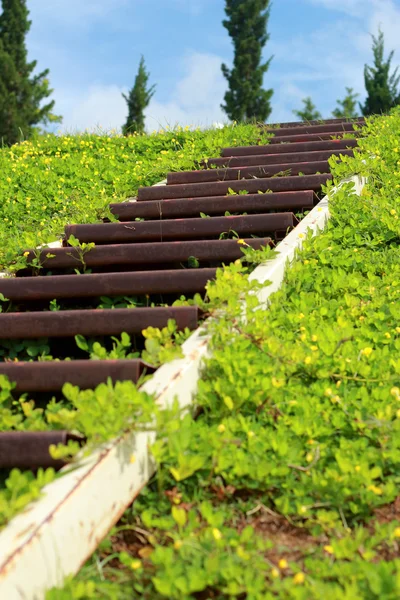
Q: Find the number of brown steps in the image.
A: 14